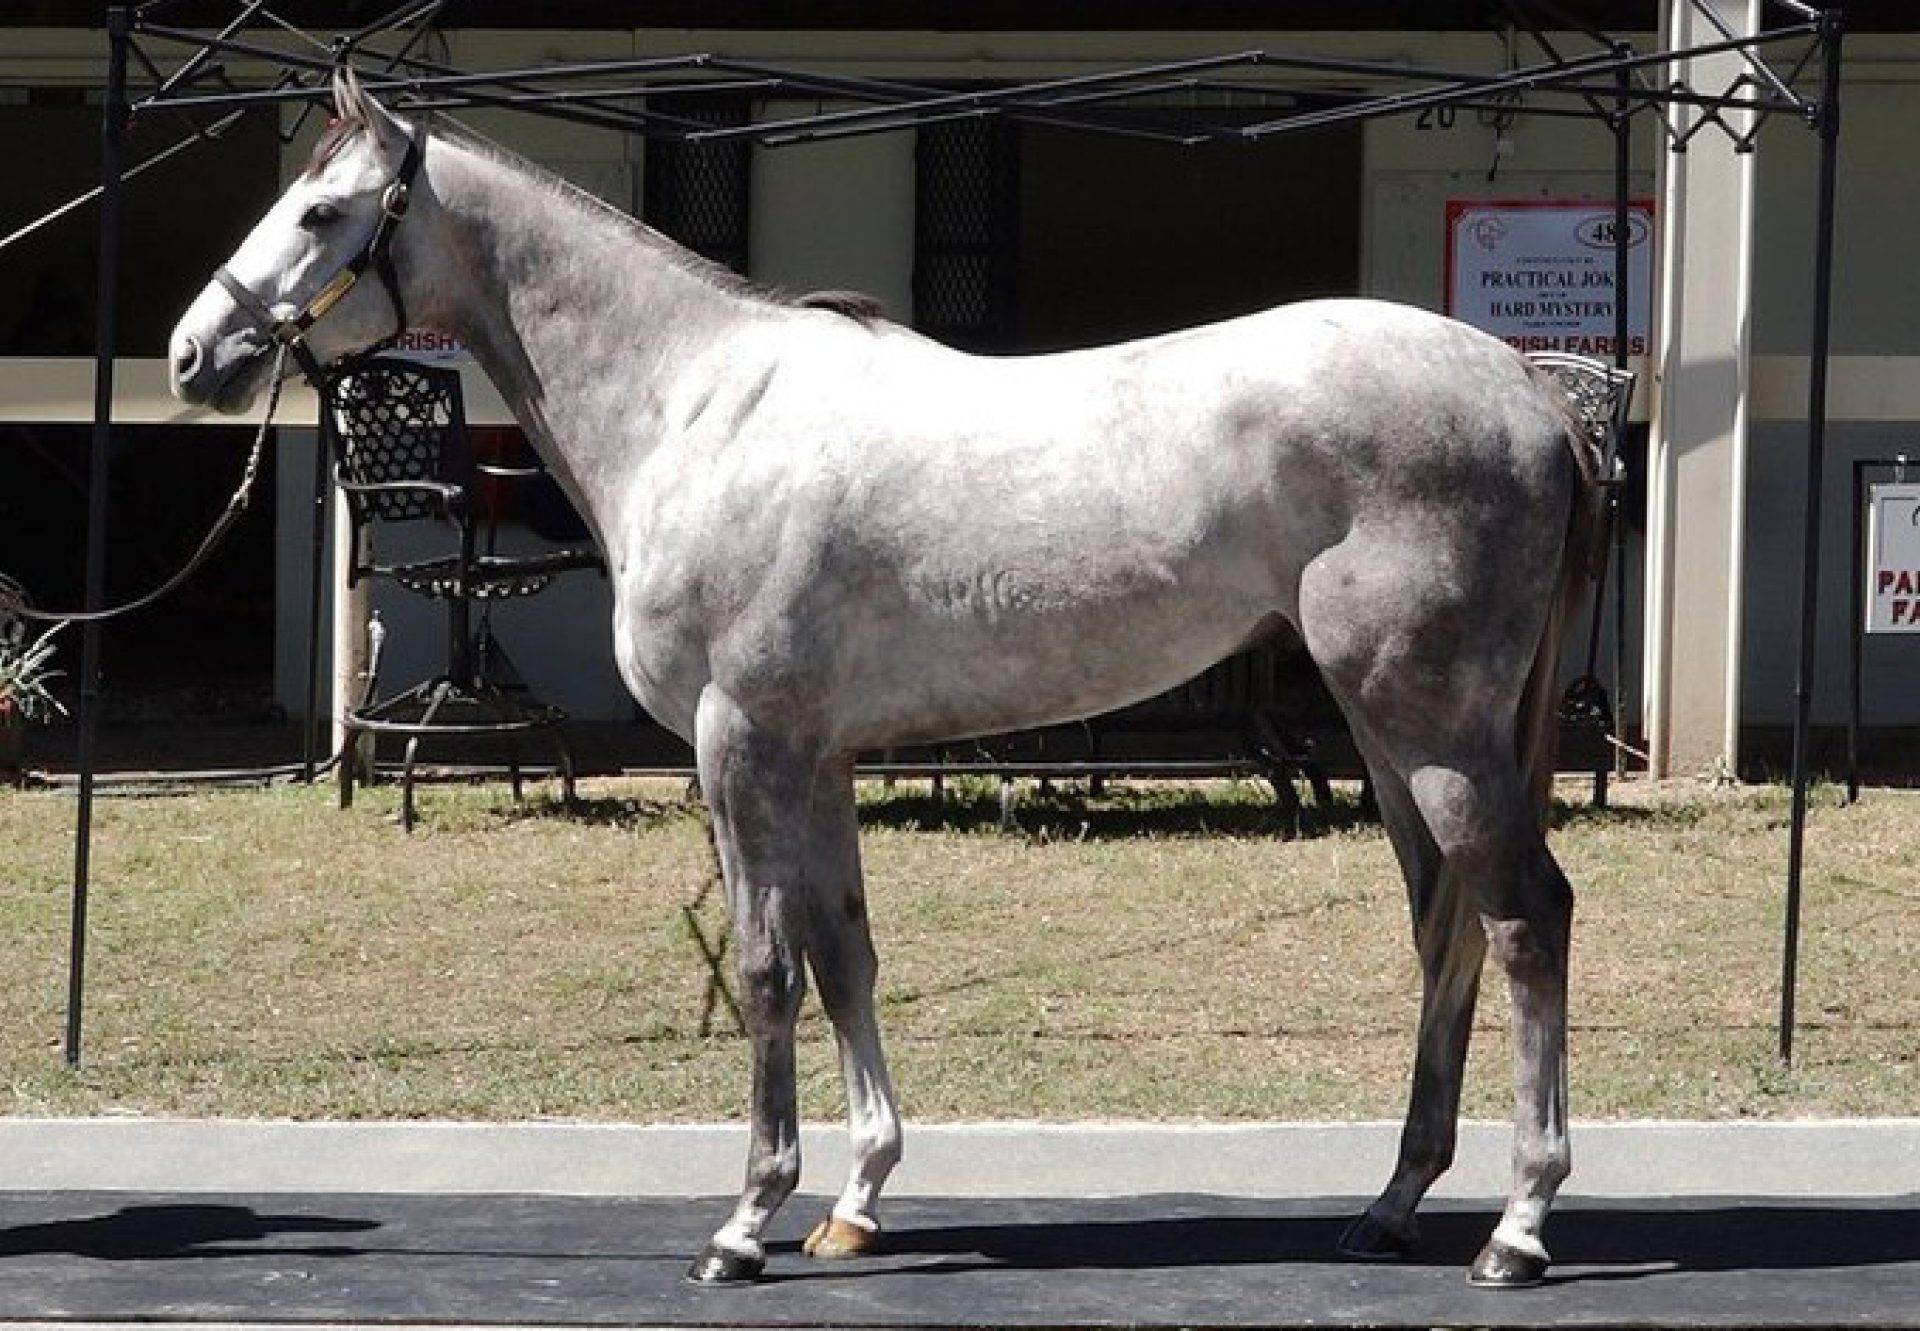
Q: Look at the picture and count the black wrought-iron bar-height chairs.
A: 2